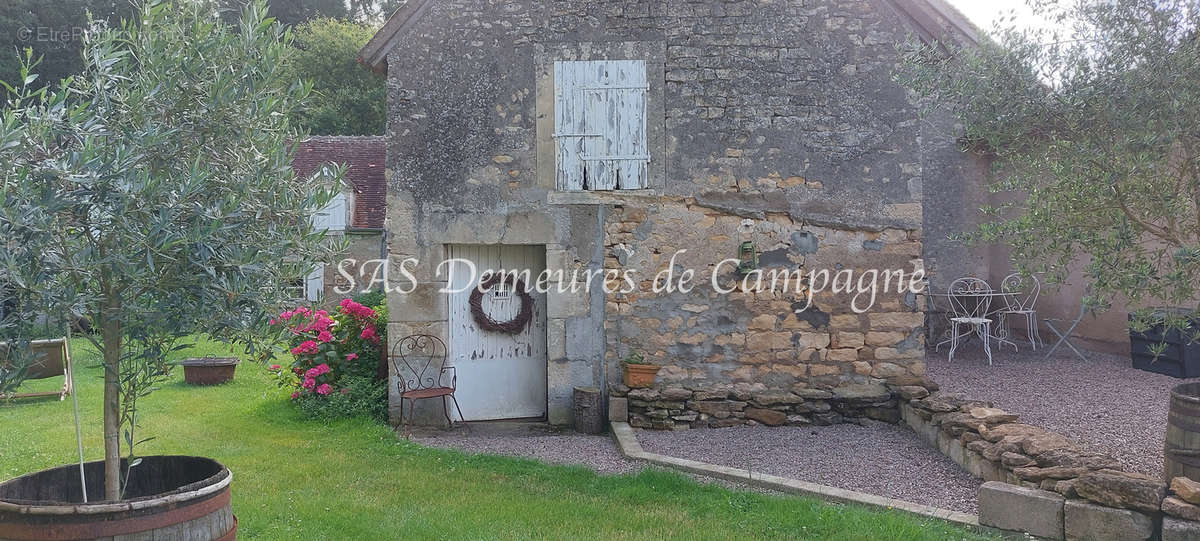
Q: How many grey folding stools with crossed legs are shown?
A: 1